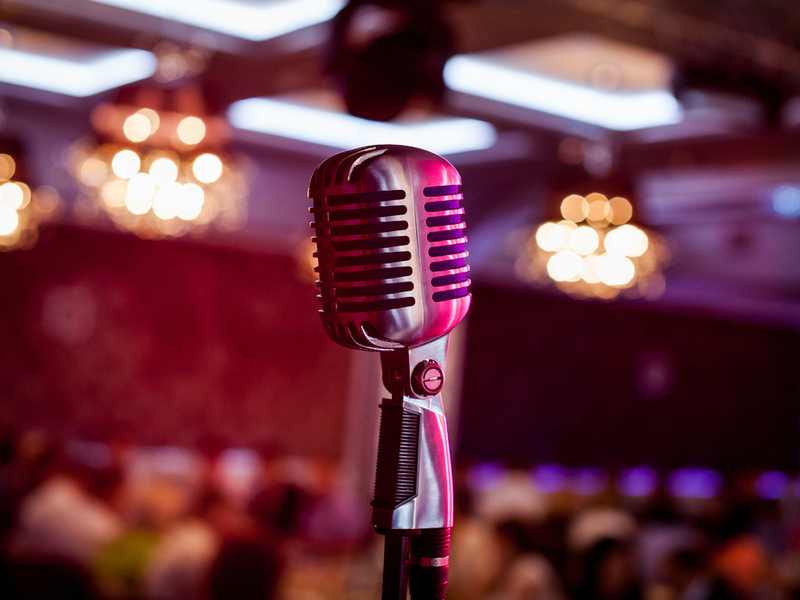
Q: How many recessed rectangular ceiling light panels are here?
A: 4